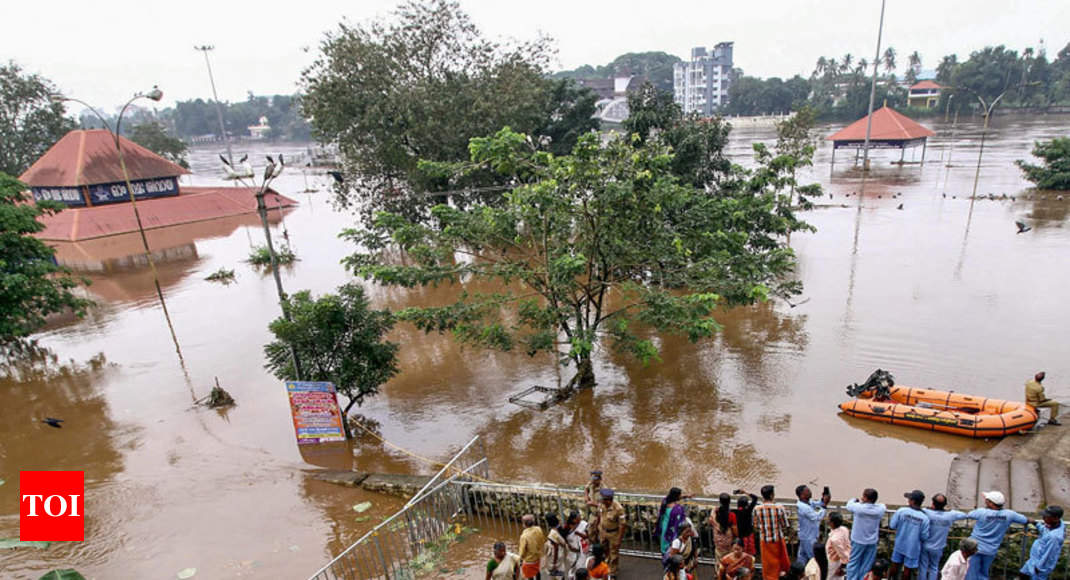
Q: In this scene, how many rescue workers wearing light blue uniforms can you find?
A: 6